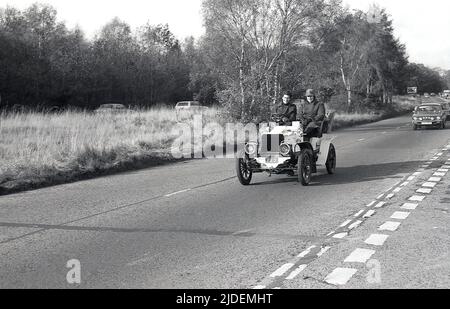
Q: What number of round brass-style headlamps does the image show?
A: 2